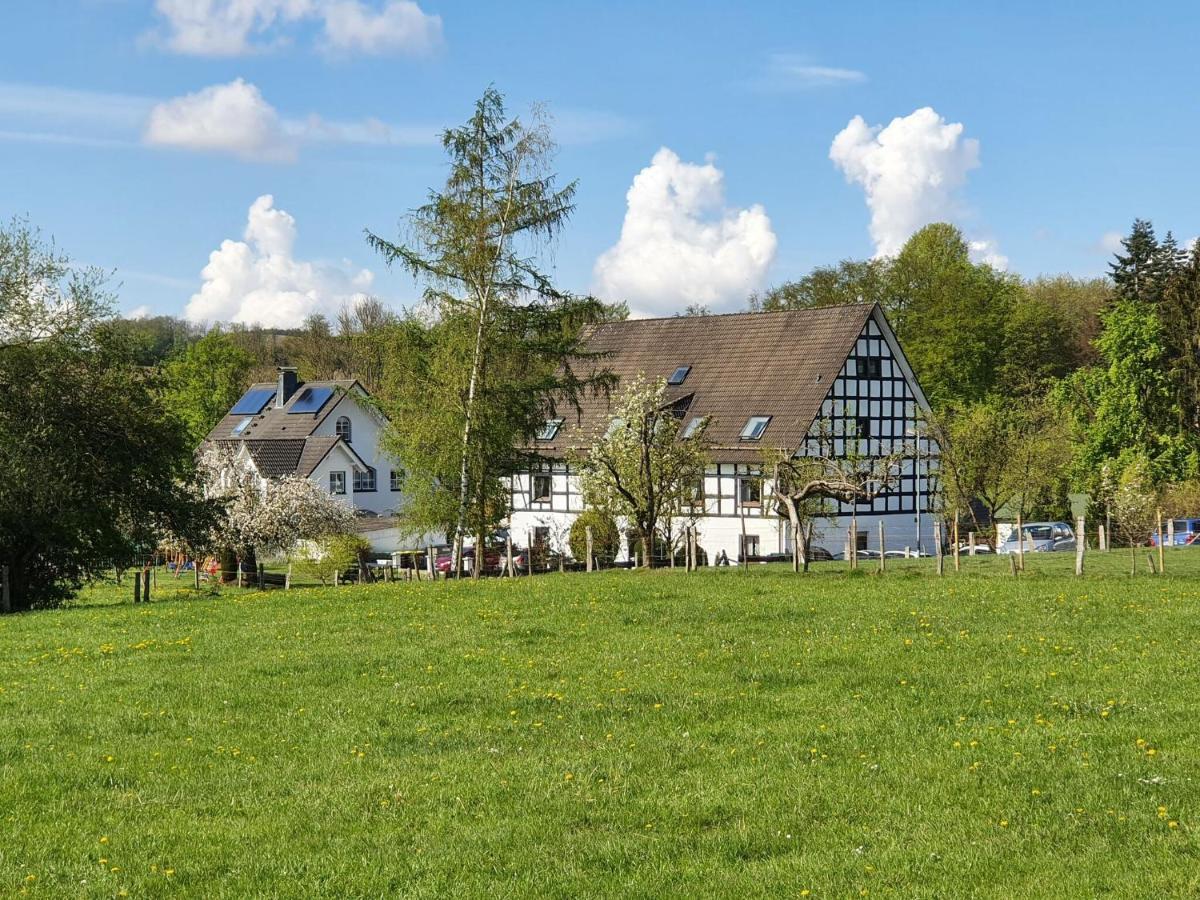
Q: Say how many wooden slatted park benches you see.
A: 0